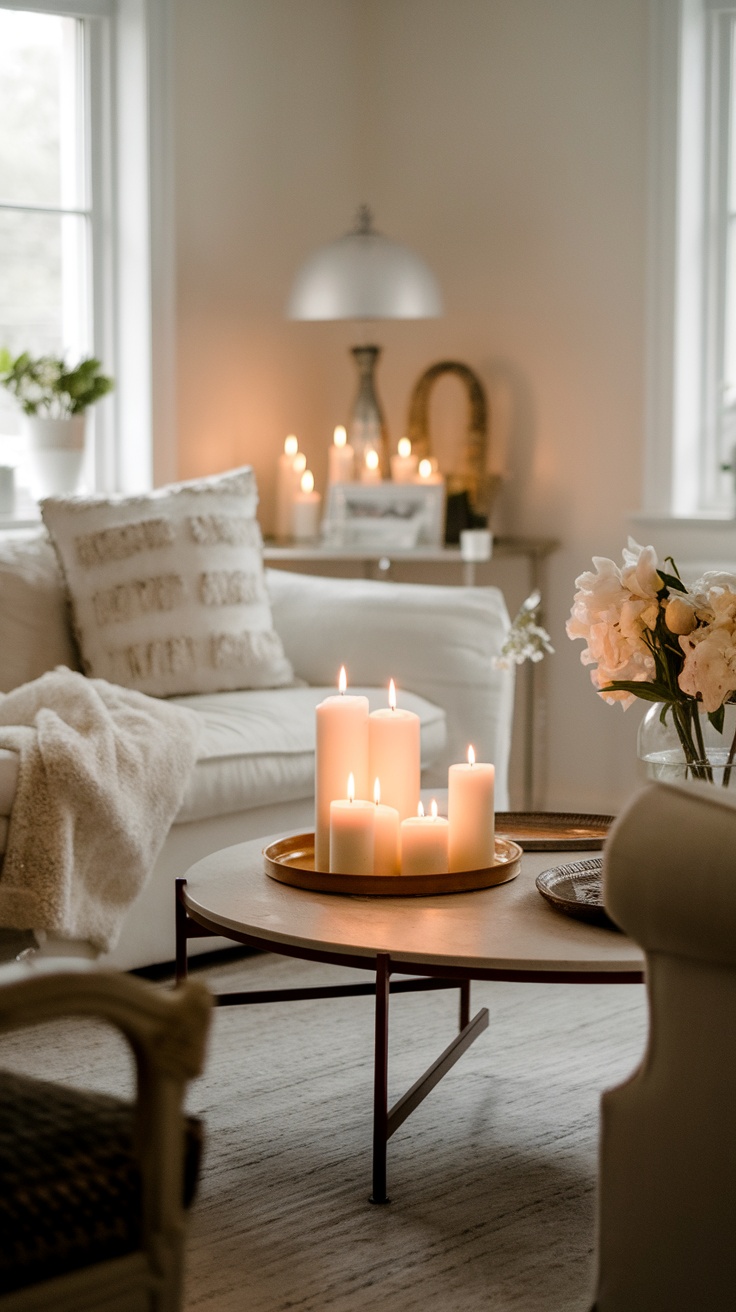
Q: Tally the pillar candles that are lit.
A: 13